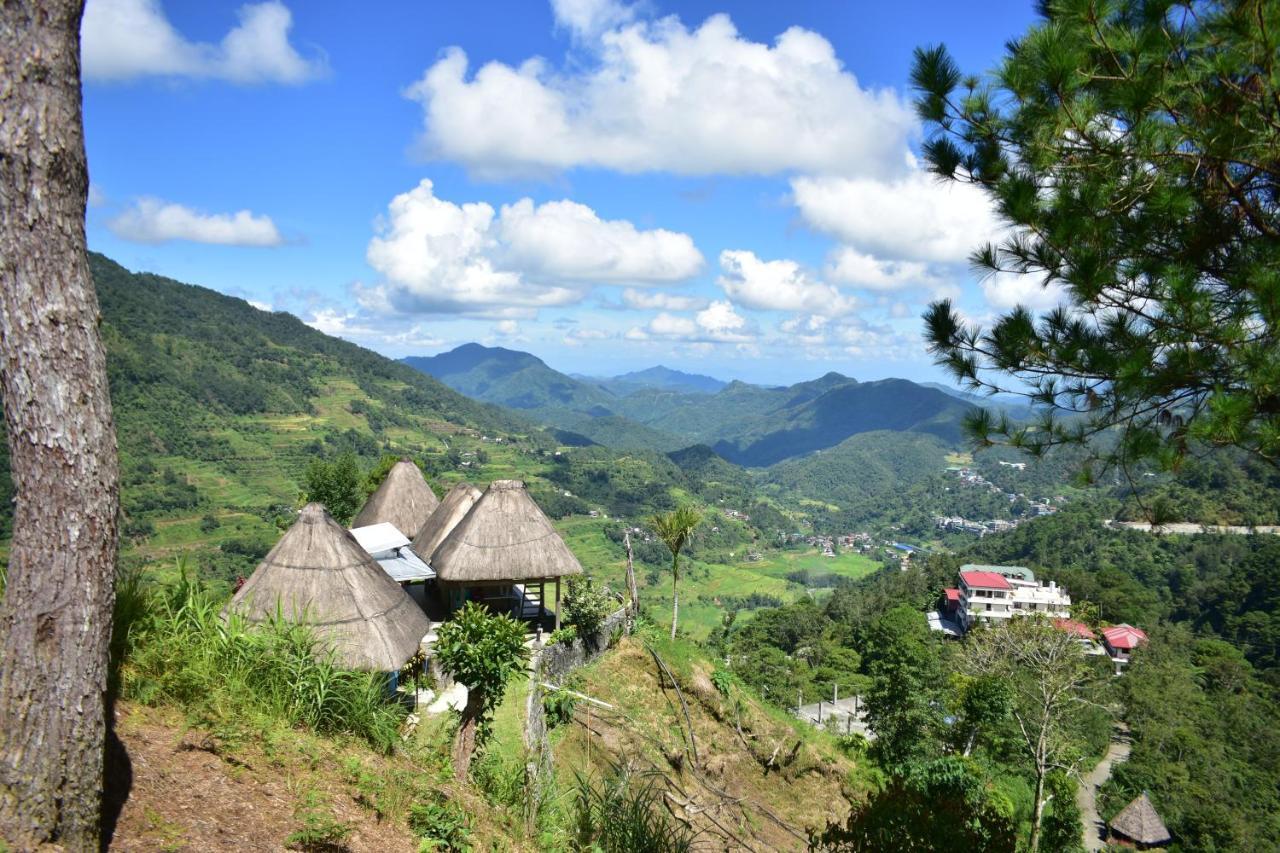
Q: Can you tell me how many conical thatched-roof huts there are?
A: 5